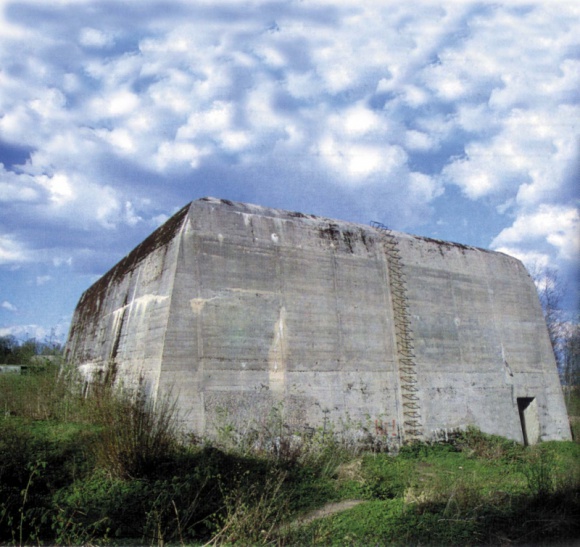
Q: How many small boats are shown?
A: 0